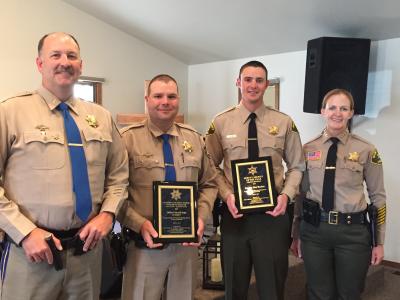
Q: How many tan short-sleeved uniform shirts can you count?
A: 0